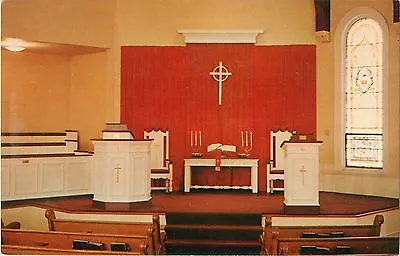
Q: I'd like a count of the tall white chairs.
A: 2